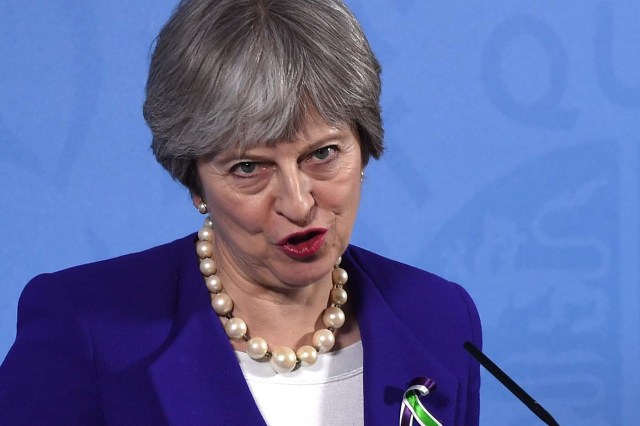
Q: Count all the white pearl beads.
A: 15